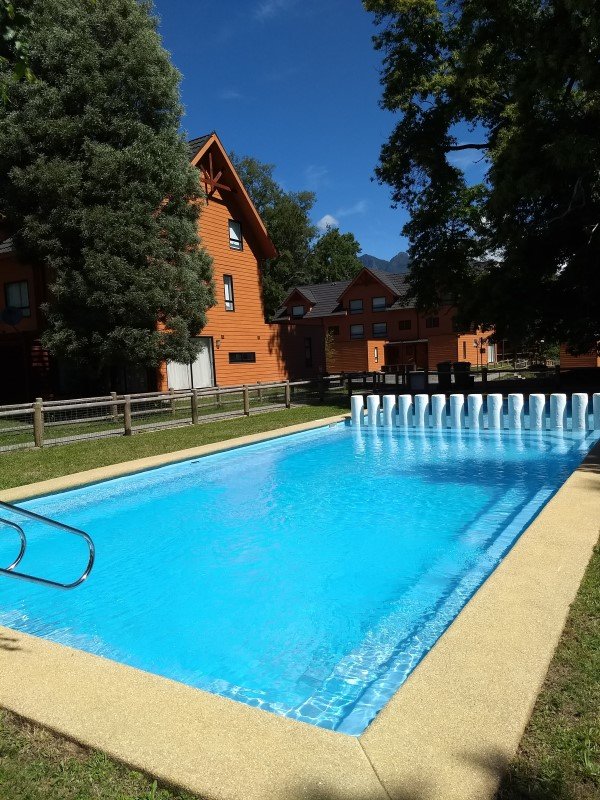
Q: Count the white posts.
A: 14